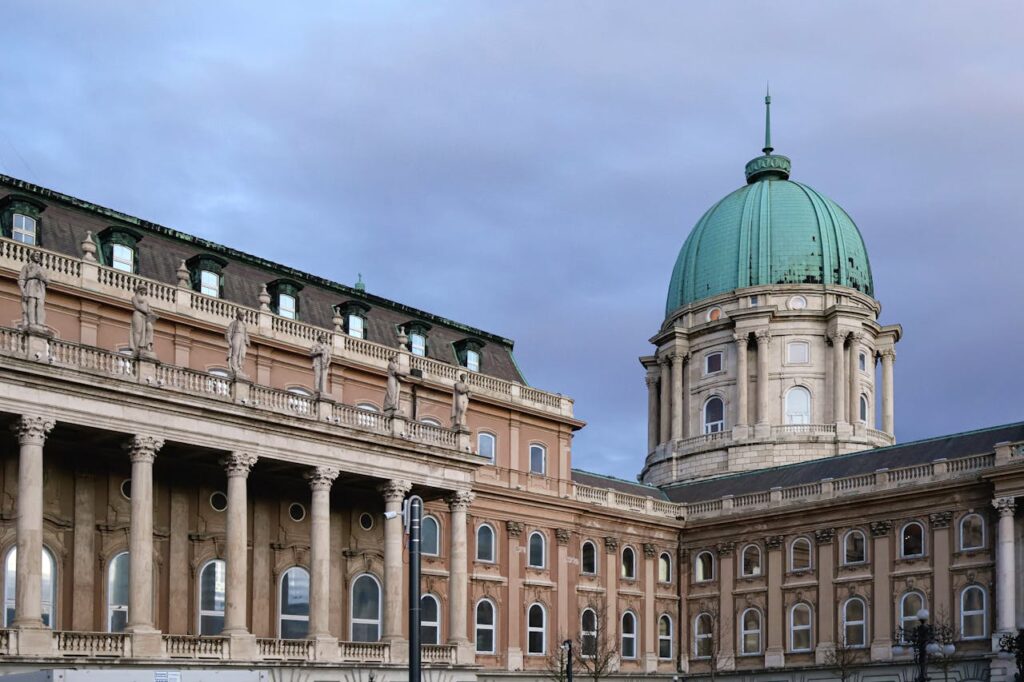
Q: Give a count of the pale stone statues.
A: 6